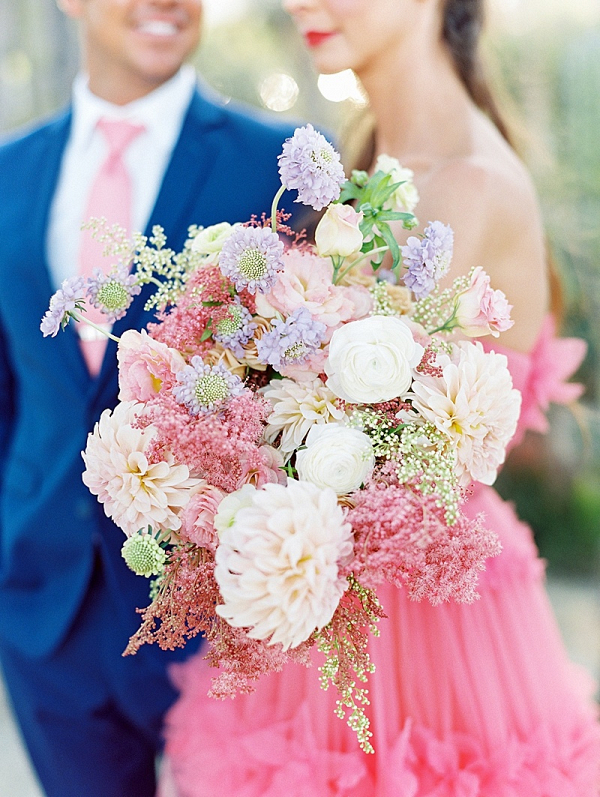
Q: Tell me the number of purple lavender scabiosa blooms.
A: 8